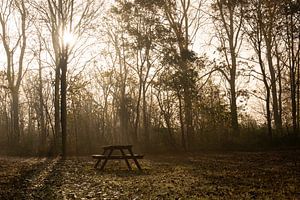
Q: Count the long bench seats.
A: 2